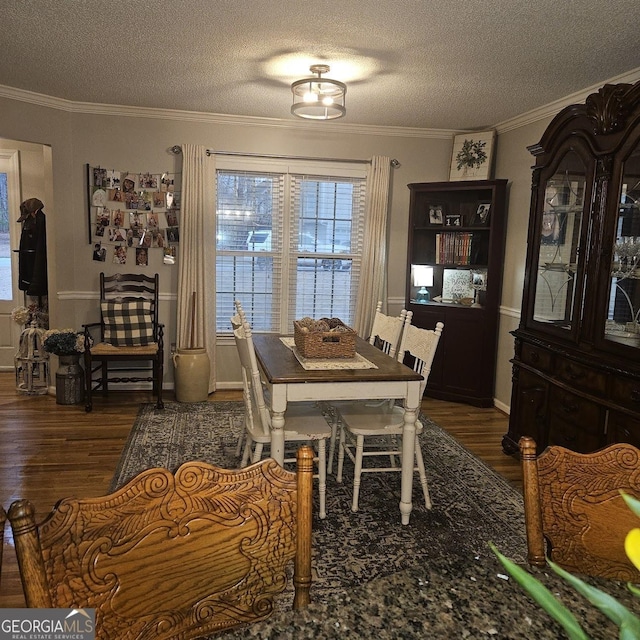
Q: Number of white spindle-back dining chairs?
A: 4